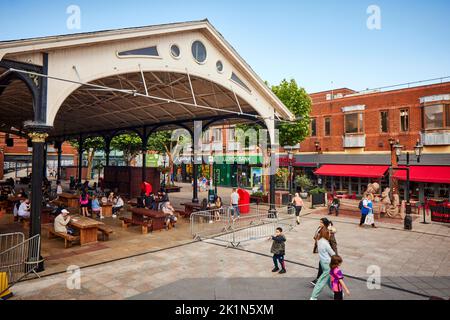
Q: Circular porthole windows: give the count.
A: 3